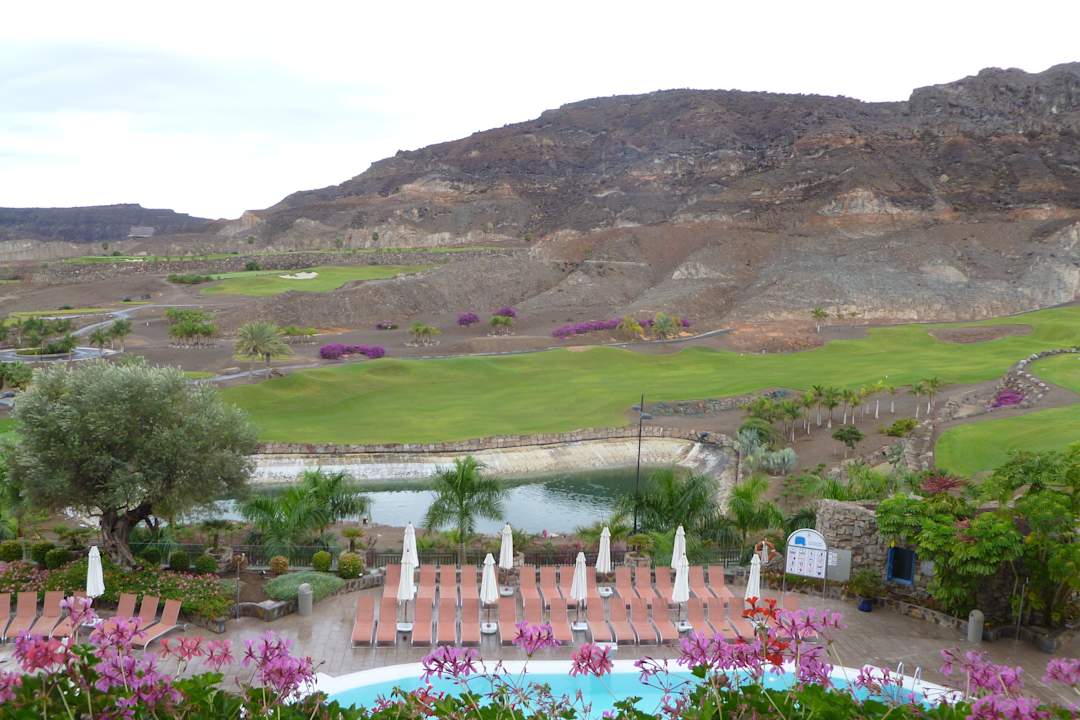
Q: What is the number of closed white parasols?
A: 10